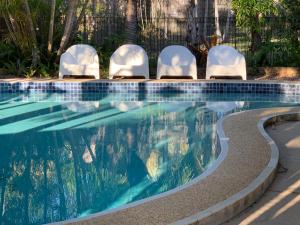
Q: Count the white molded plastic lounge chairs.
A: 4